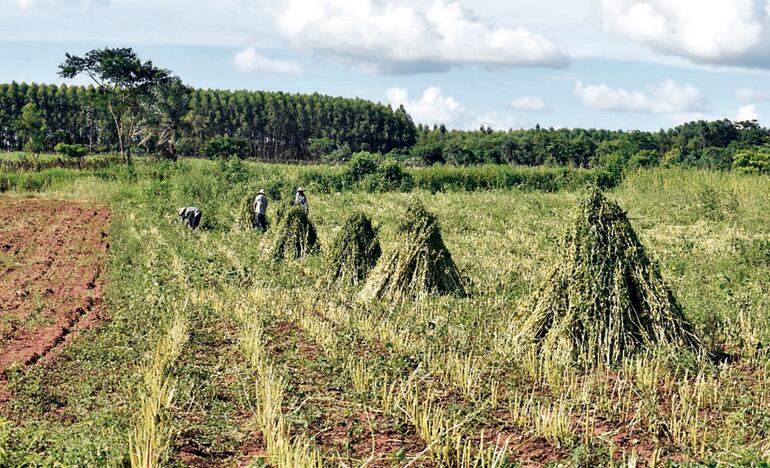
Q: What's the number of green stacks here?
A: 5